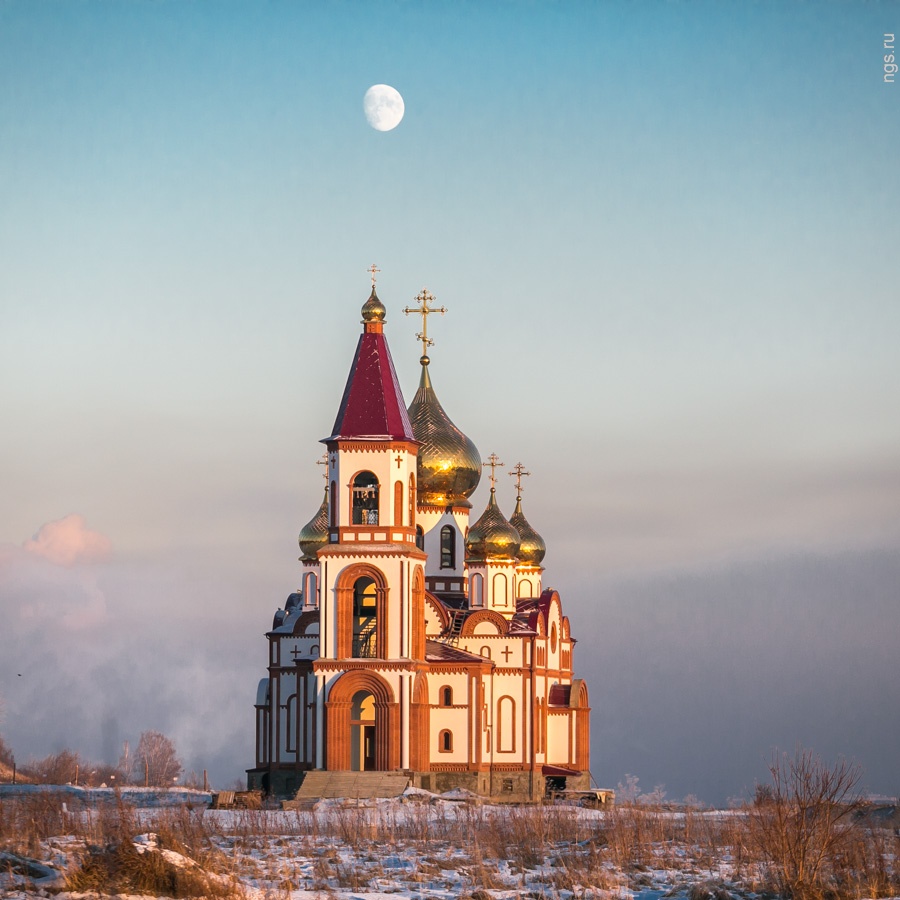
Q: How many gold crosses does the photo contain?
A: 5